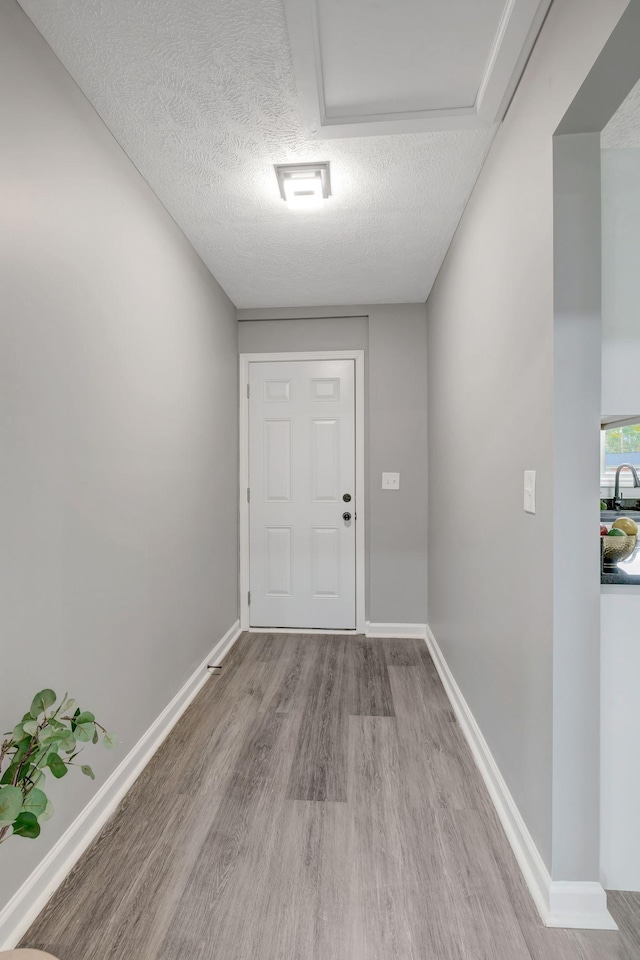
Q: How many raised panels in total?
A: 6